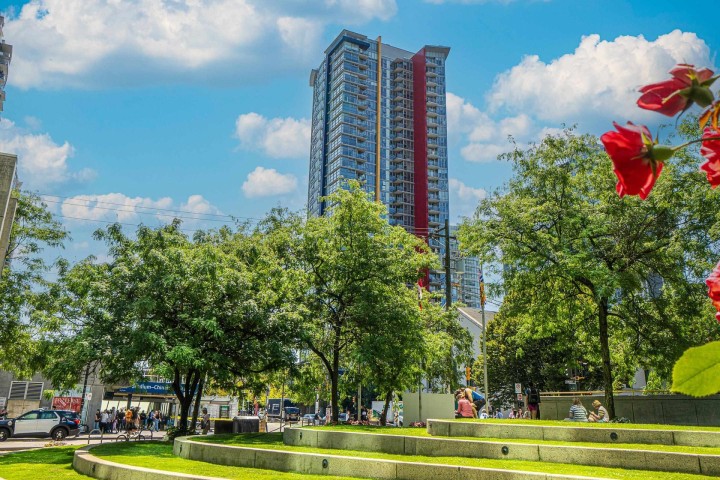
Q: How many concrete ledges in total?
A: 4